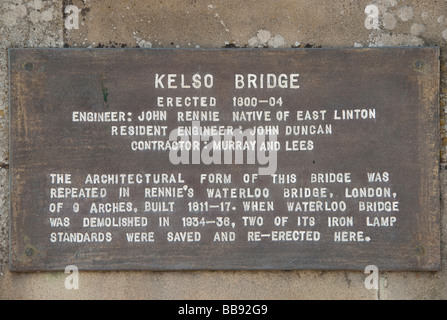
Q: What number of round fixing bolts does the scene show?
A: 4